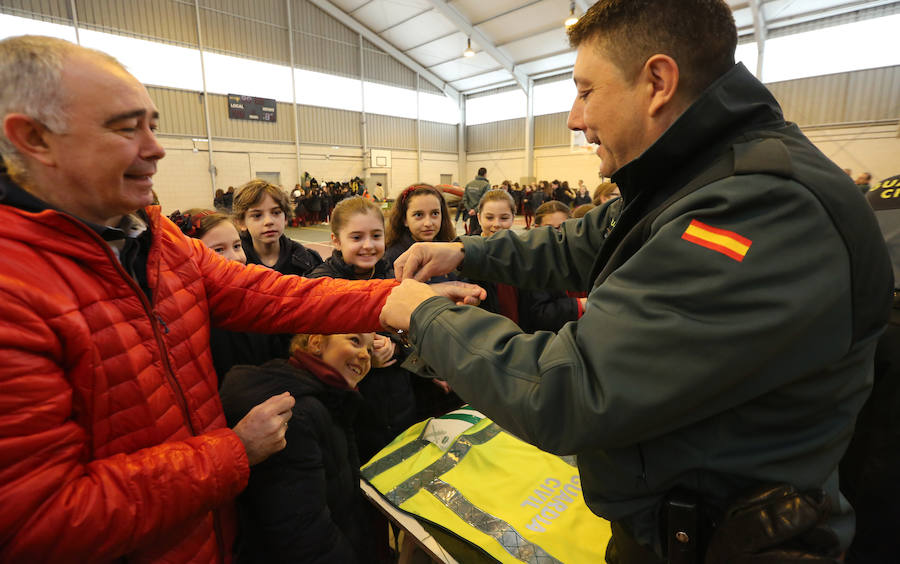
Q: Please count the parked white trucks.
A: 0